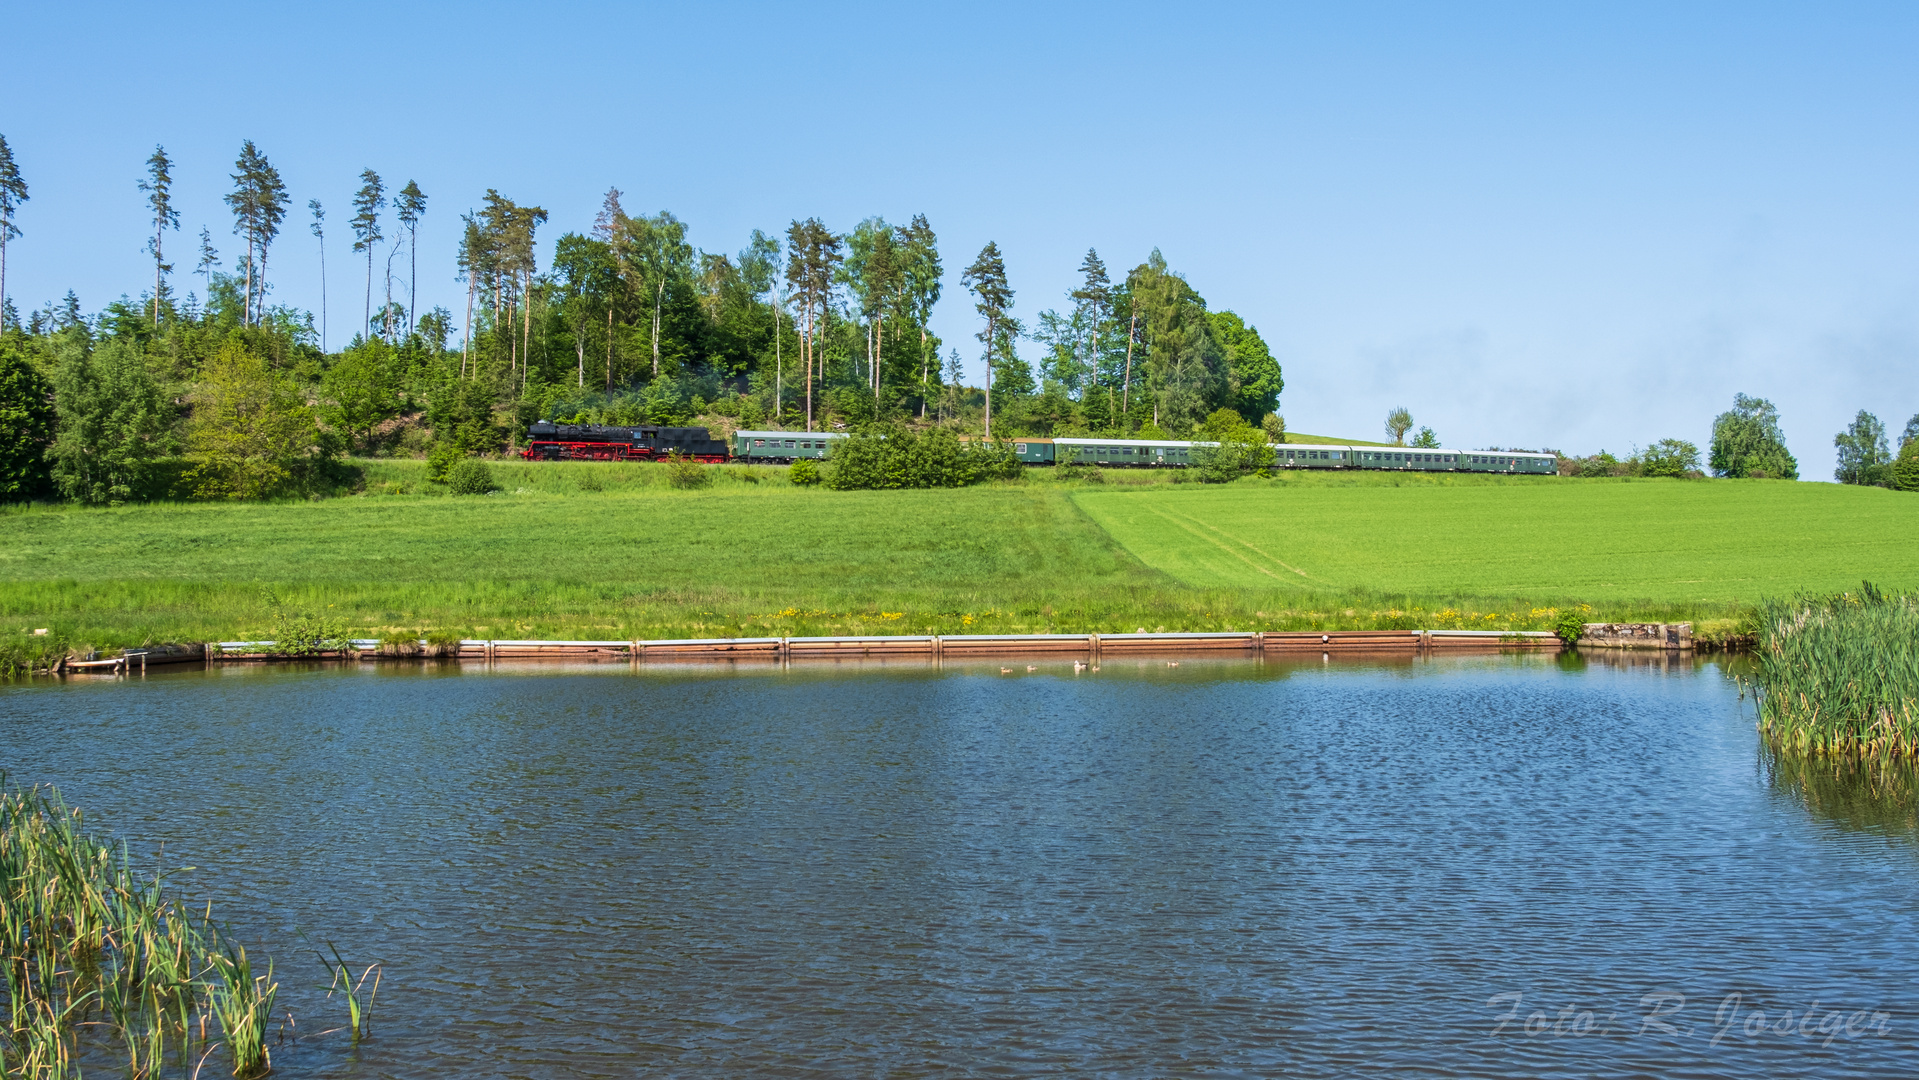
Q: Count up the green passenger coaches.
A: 6